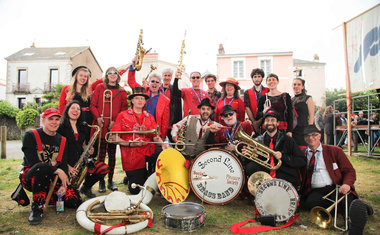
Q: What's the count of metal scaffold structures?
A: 1